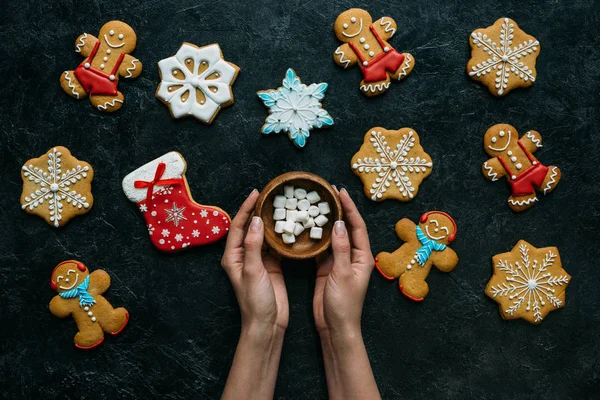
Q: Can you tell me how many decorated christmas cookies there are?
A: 12